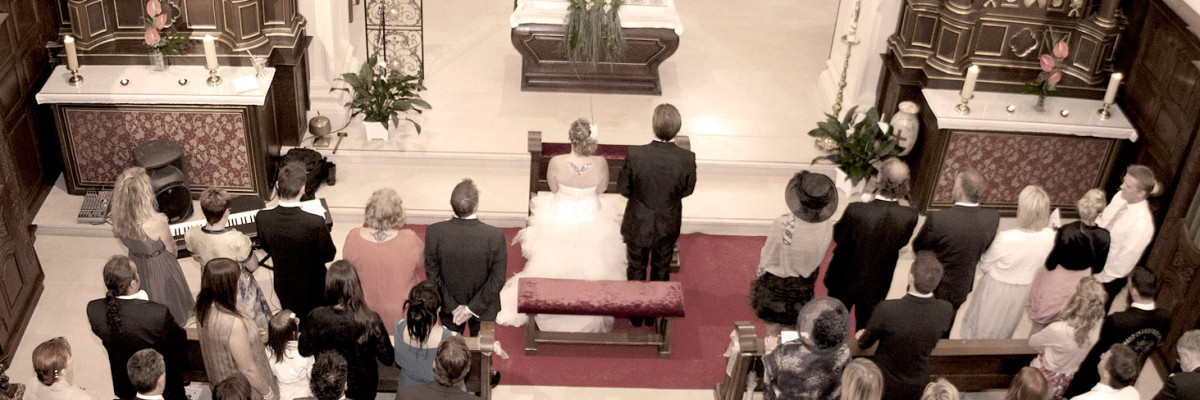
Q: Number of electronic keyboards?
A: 1